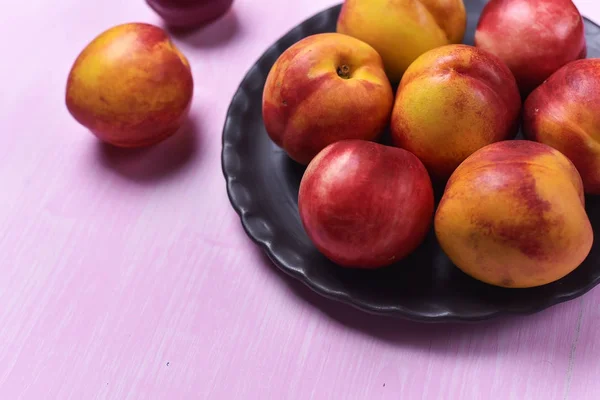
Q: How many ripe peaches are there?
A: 9